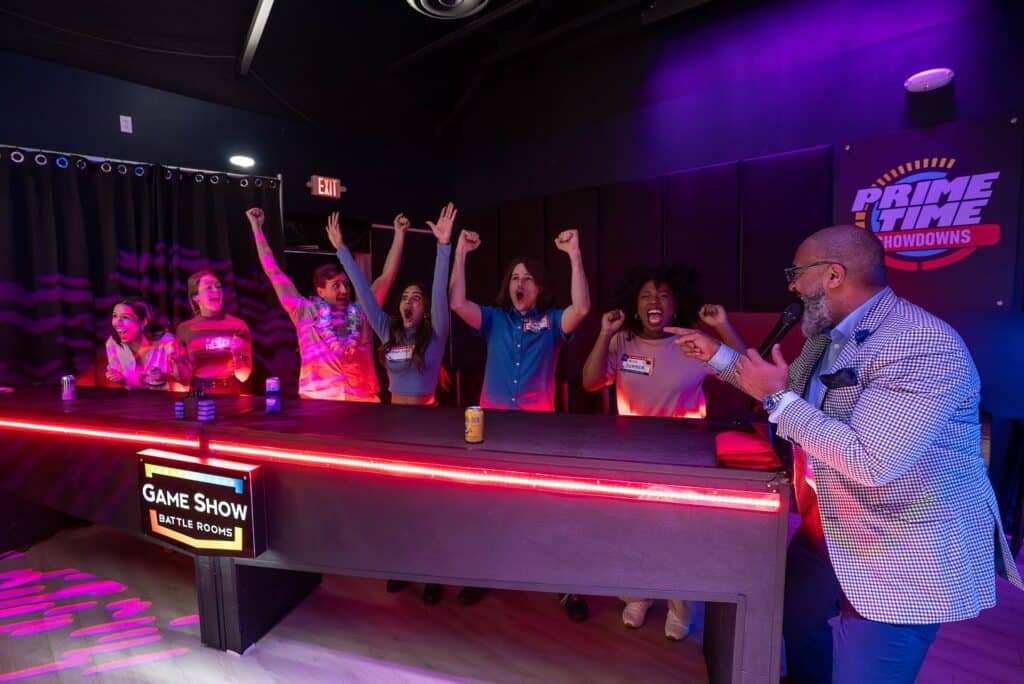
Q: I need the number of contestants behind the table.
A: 6